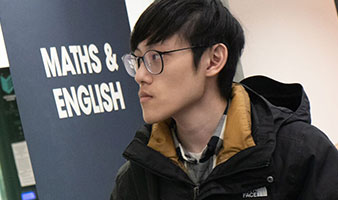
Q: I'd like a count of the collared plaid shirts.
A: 1